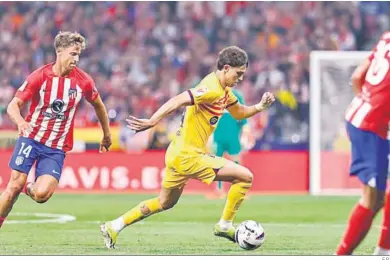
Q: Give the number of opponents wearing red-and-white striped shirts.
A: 2